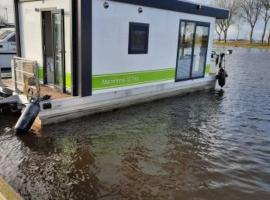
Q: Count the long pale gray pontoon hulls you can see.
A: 1